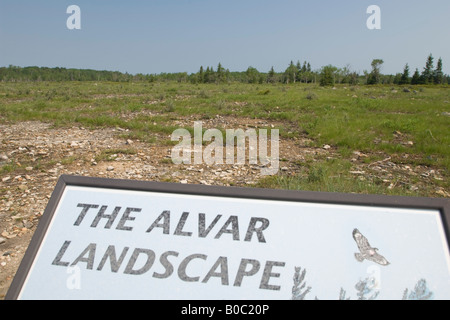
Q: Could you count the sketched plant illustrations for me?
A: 3